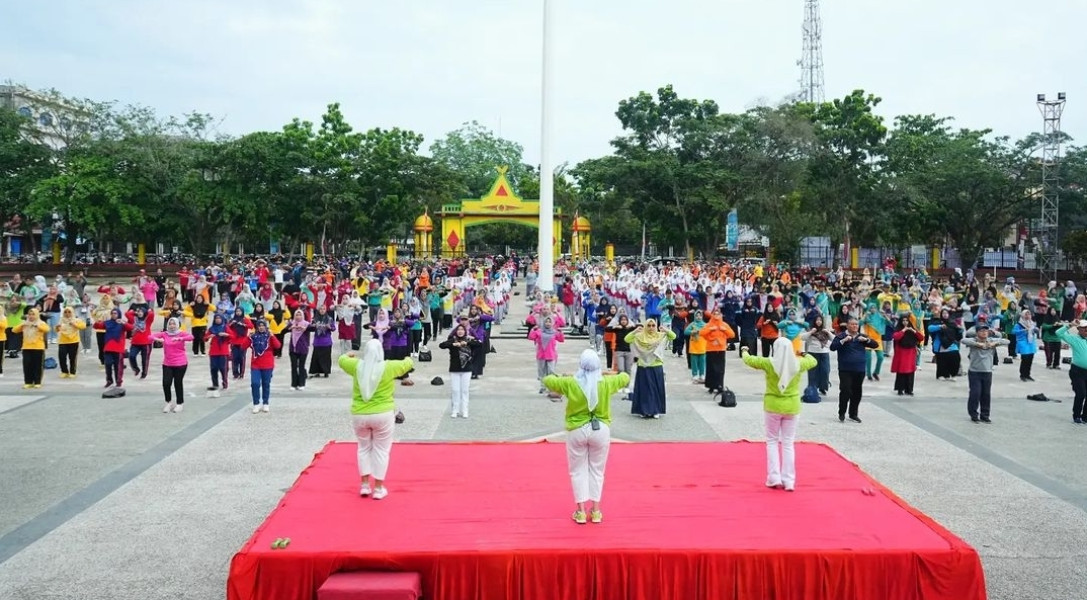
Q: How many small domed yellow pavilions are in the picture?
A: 2